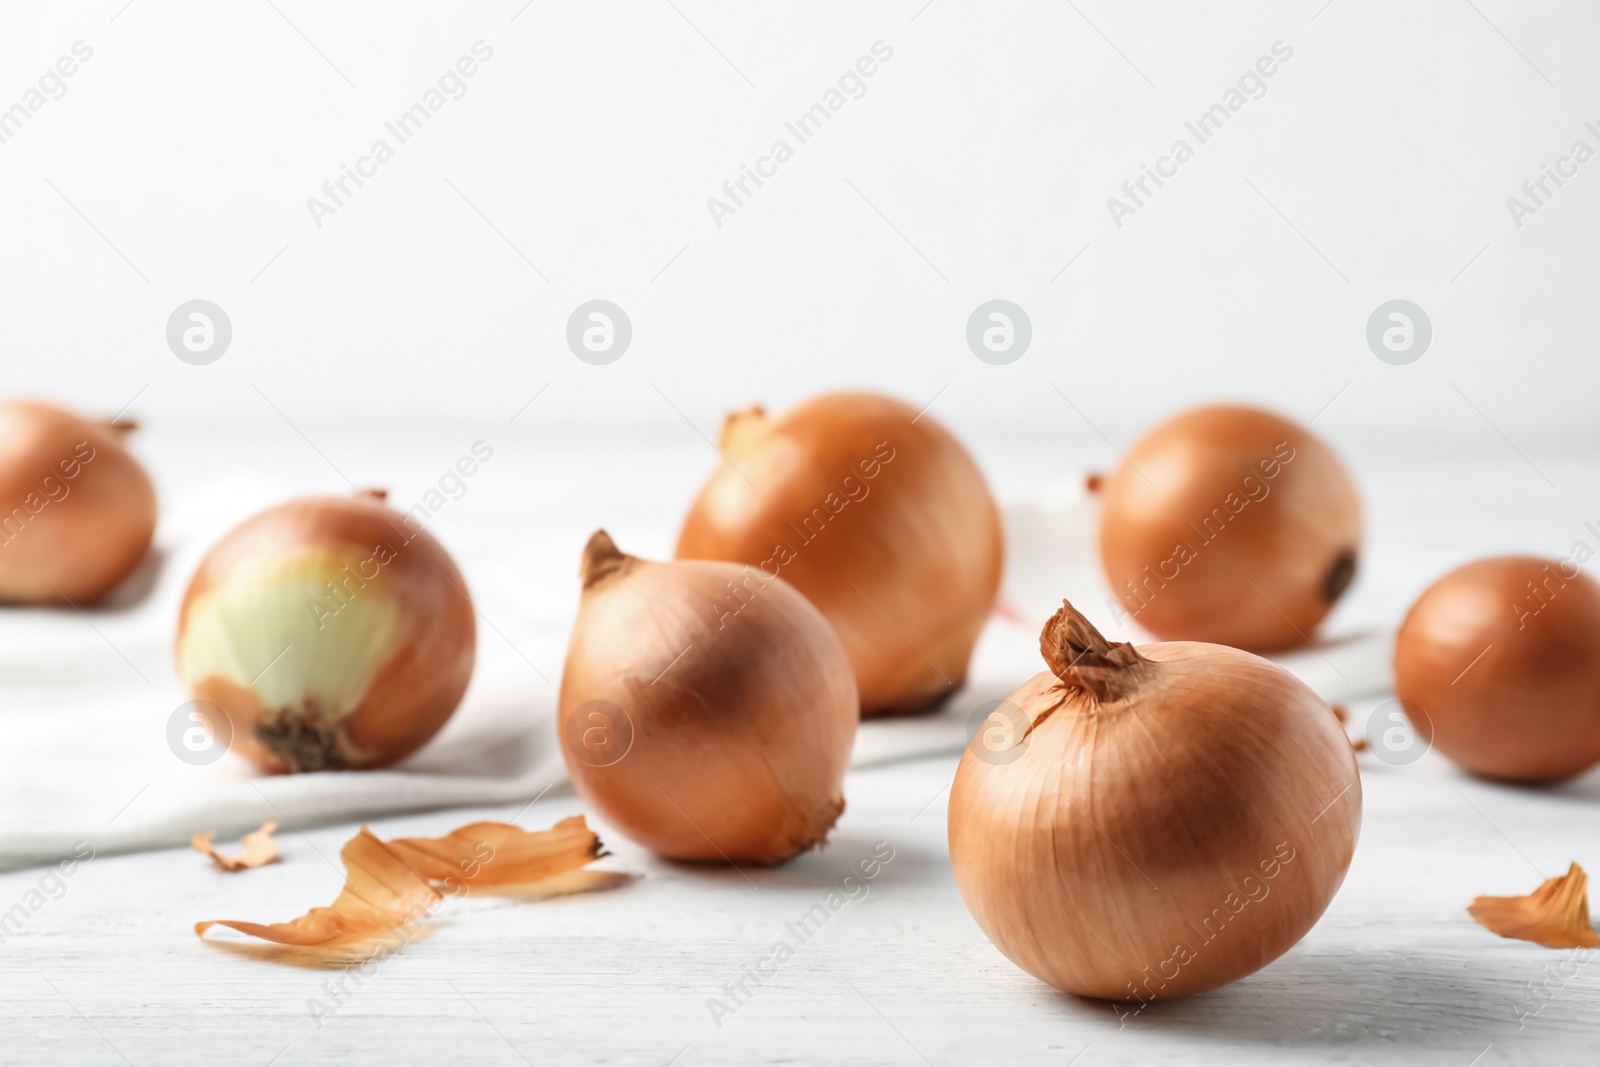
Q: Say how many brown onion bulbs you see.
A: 7